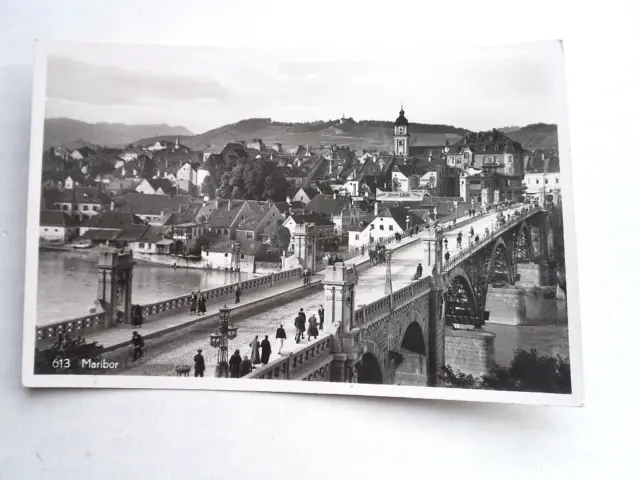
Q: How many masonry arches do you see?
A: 2